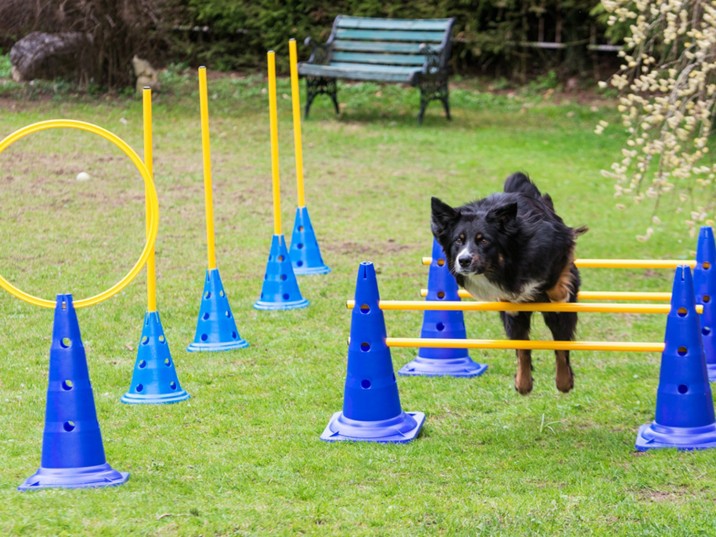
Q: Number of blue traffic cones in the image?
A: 9